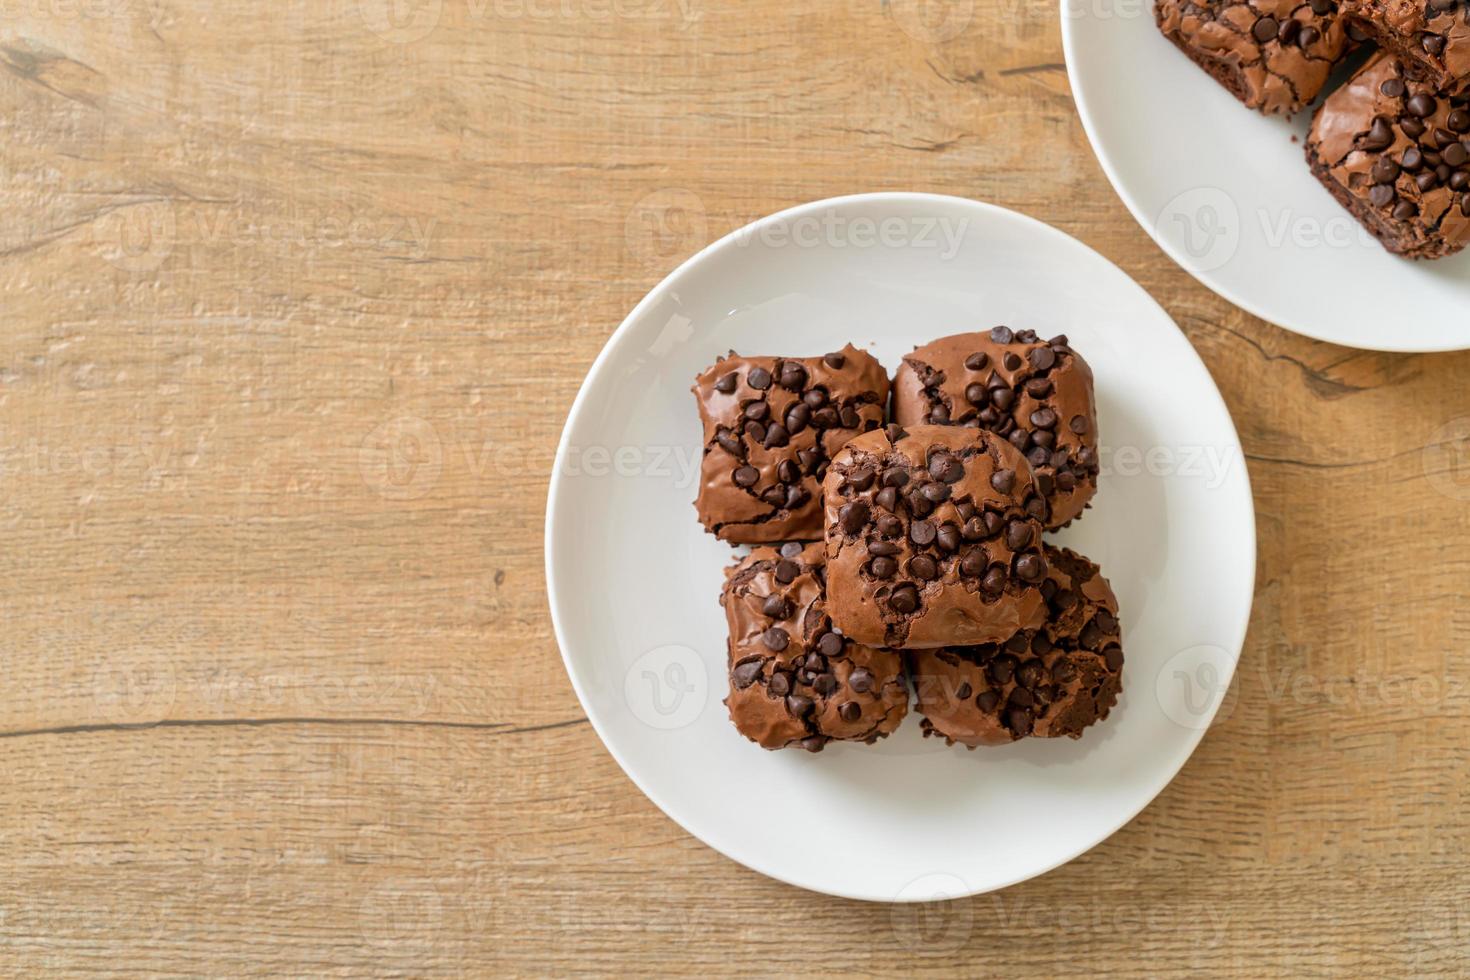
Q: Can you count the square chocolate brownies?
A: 8